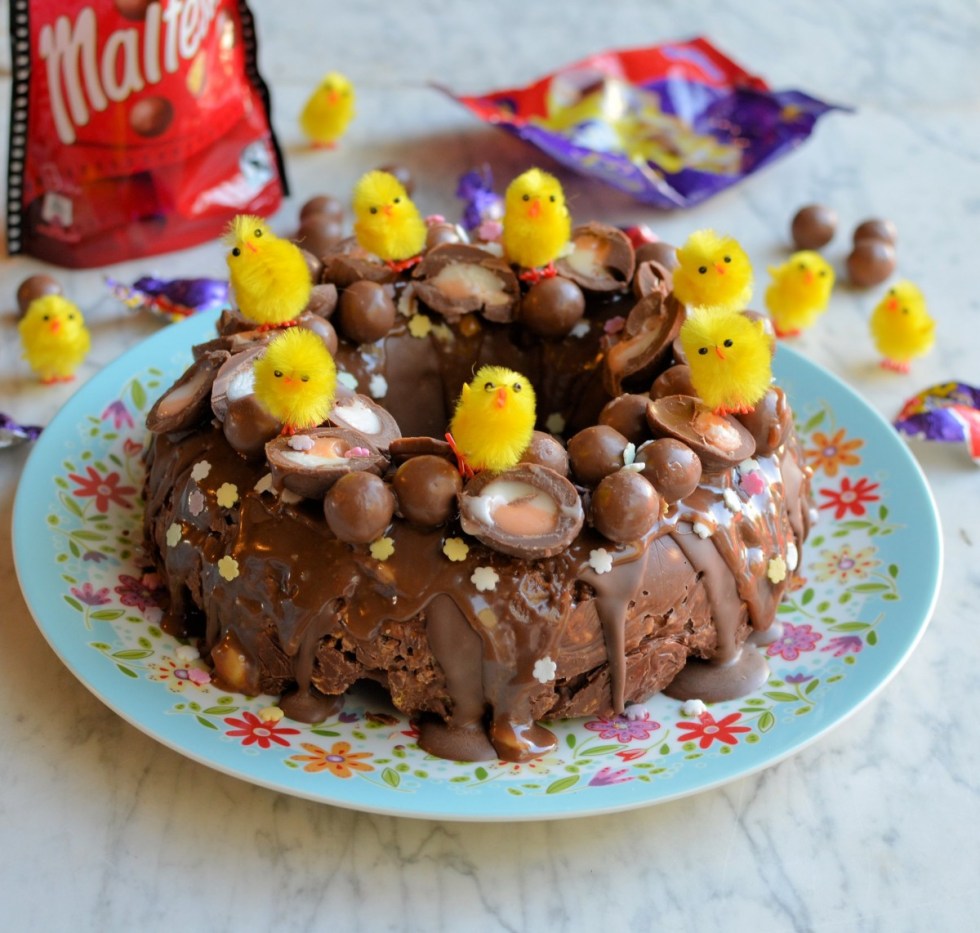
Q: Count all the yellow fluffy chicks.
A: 11